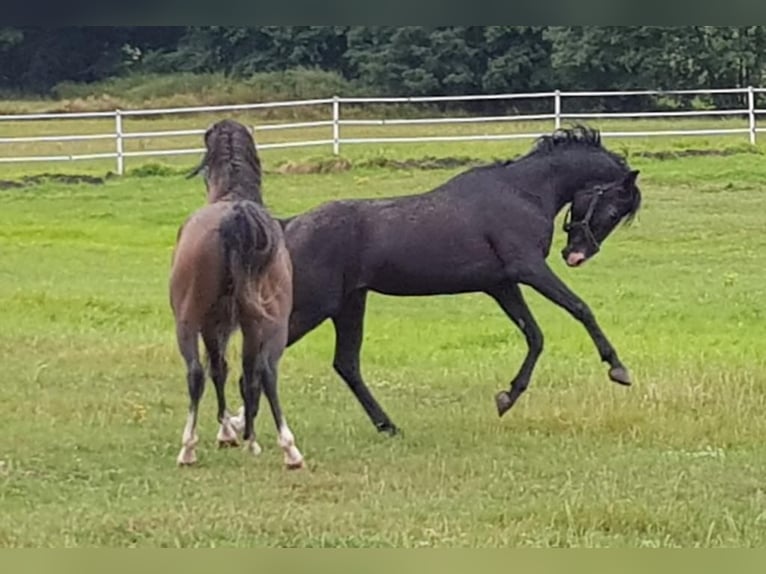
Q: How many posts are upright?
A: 4